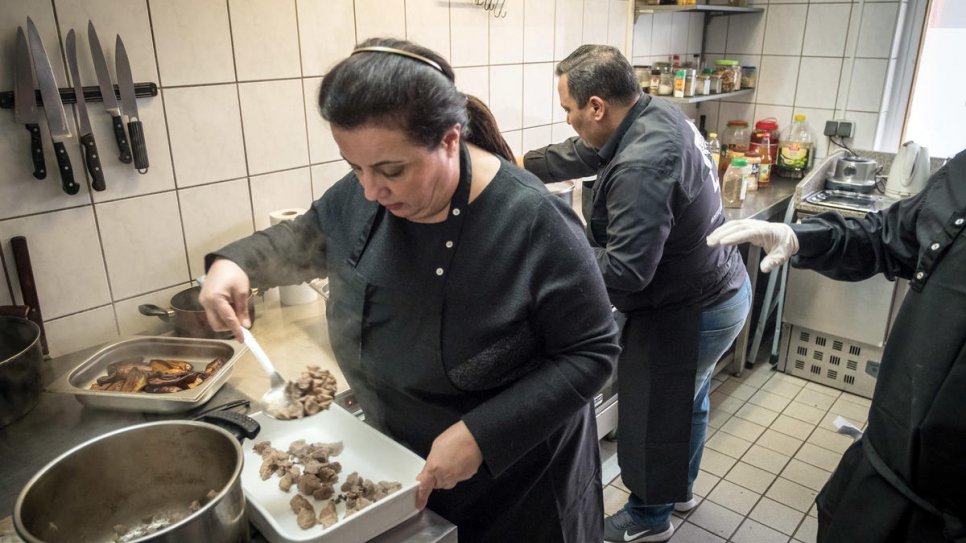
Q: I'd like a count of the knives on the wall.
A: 5